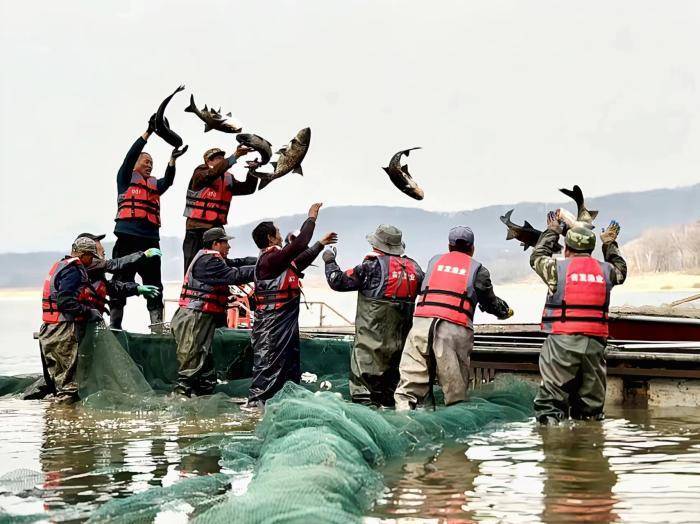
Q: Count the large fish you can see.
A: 7